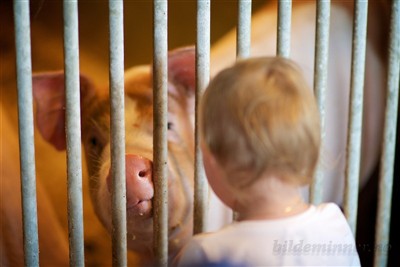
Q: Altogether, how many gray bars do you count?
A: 10